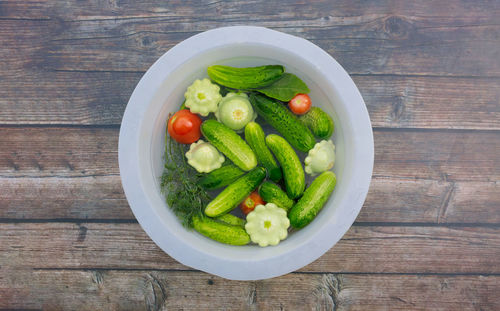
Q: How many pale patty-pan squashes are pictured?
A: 5